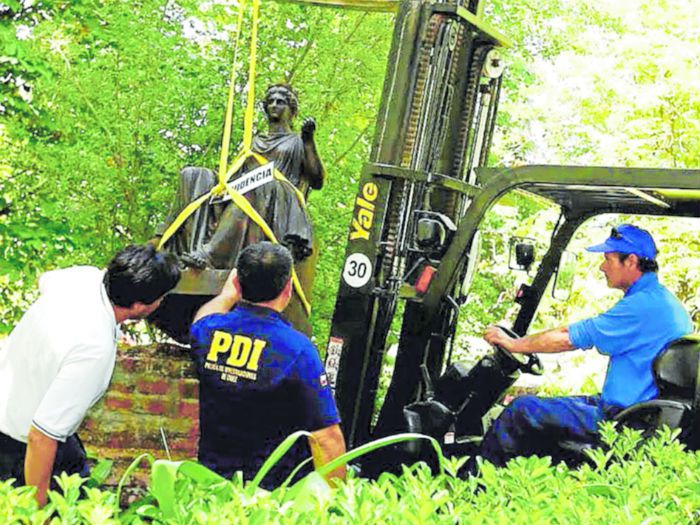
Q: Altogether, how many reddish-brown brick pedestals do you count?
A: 1